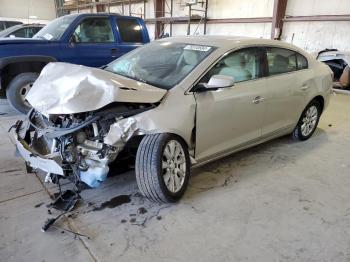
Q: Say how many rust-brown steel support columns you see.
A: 3